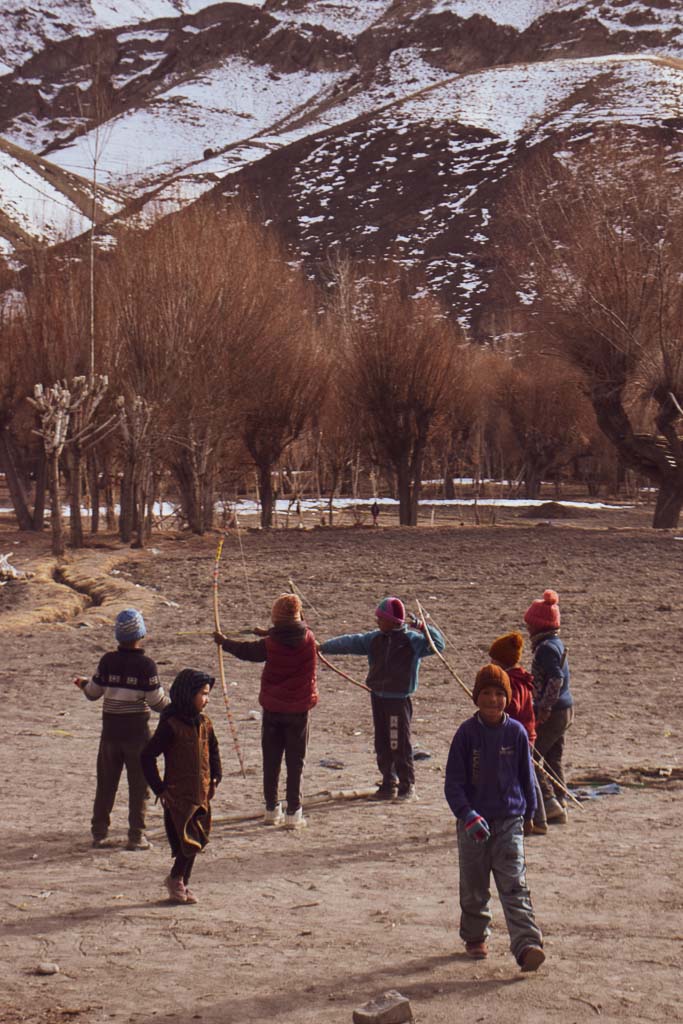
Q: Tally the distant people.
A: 1